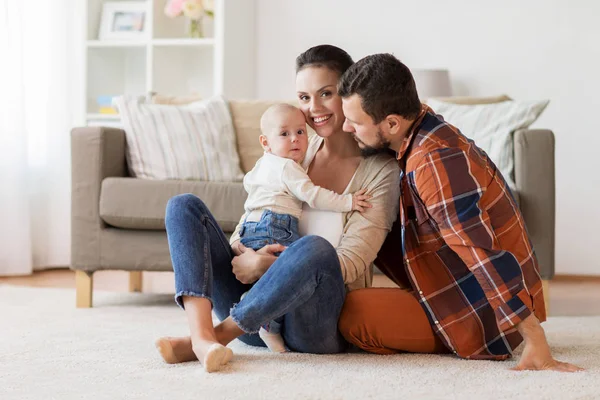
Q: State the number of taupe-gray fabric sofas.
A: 1